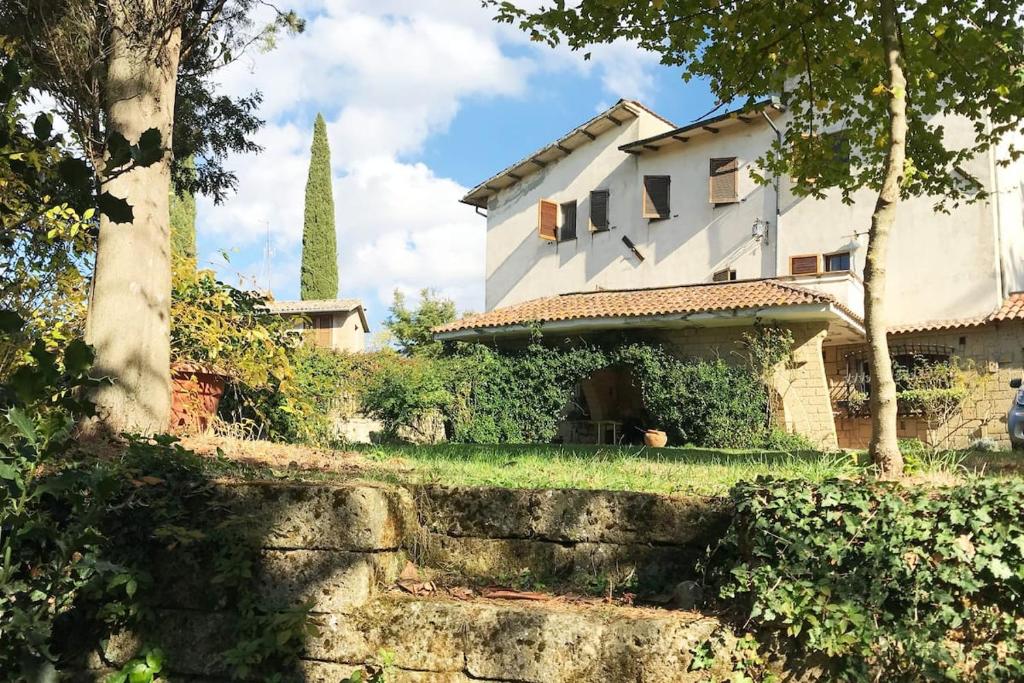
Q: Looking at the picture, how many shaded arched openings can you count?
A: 1